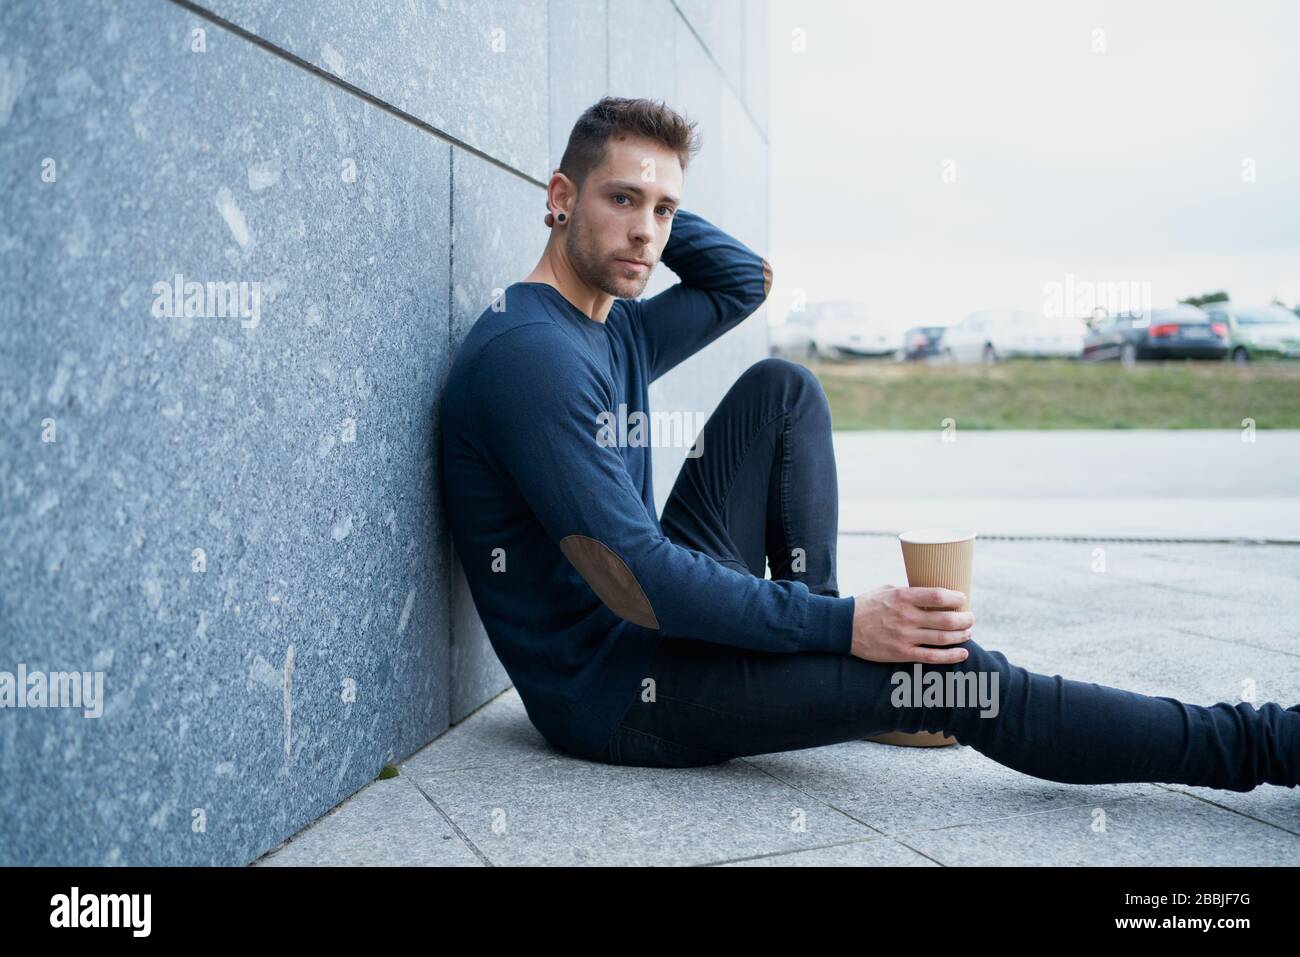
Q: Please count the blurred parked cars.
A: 5